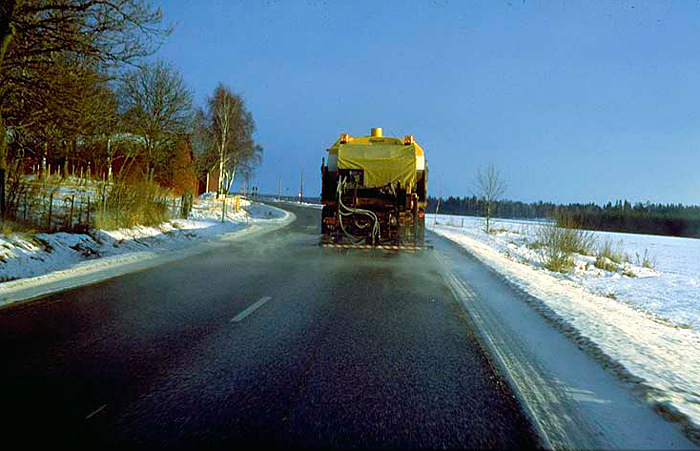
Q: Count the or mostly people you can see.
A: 0